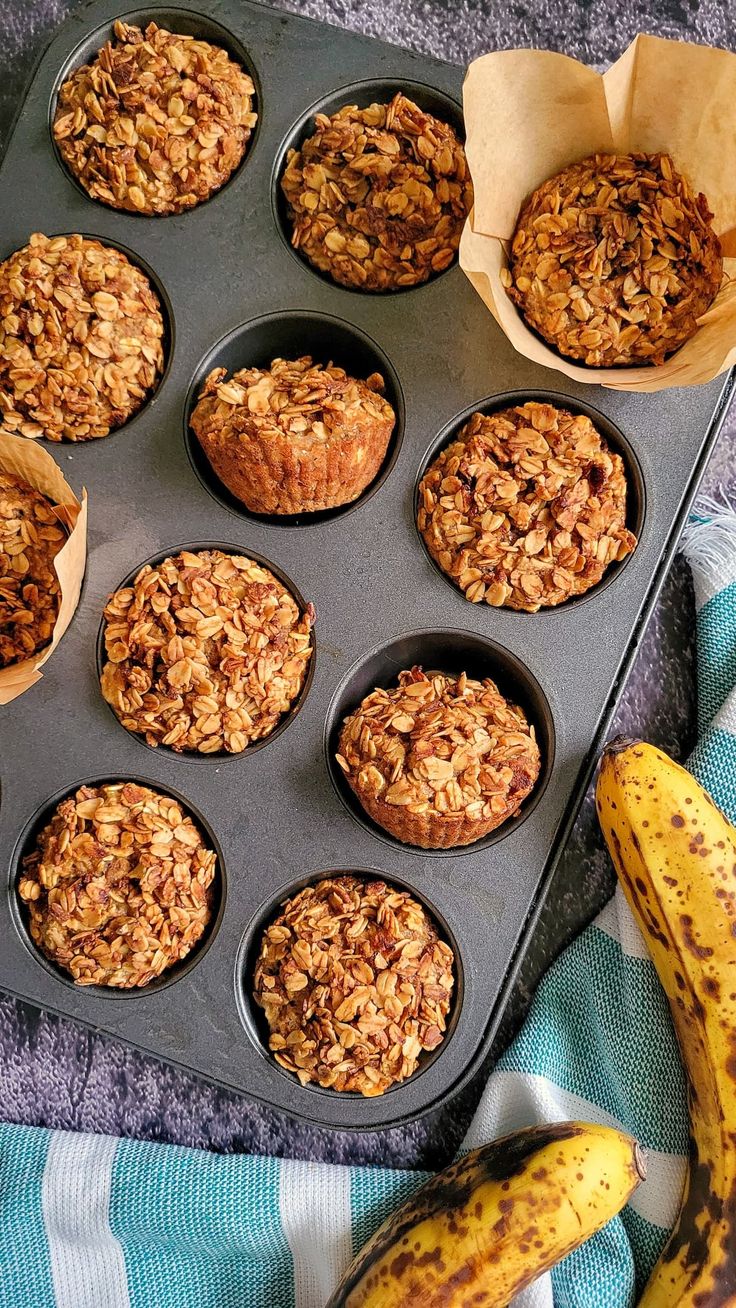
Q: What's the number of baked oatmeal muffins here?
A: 11